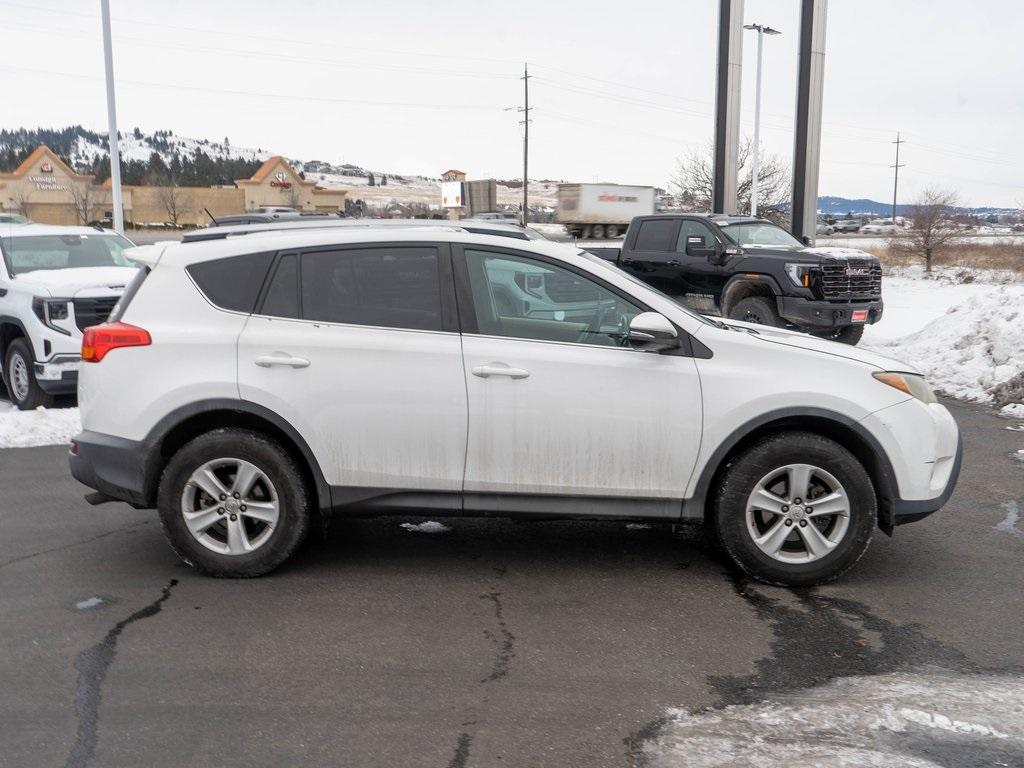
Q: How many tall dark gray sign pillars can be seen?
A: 2